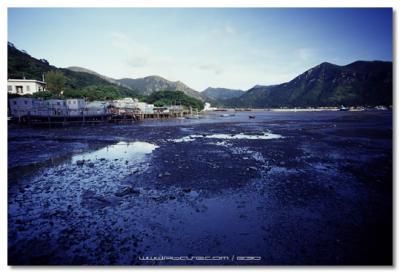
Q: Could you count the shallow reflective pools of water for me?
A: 2